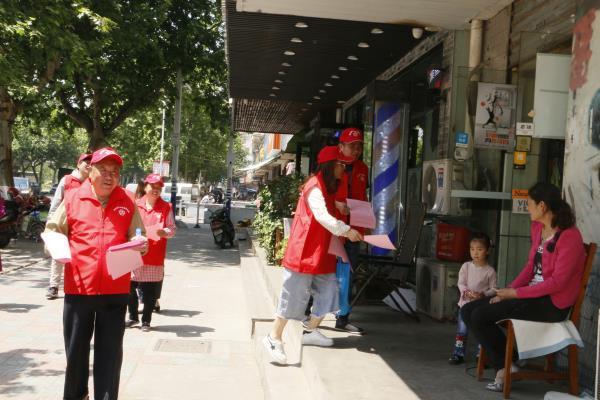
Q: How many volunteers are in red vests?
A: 5